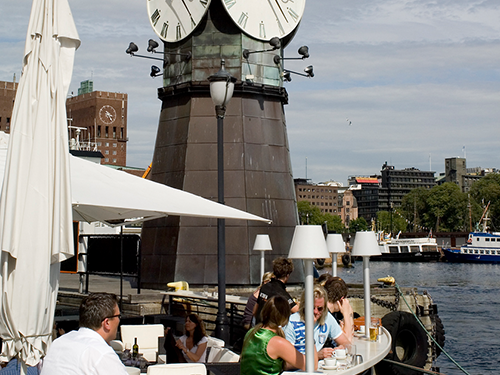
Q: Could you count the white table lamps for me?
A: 4